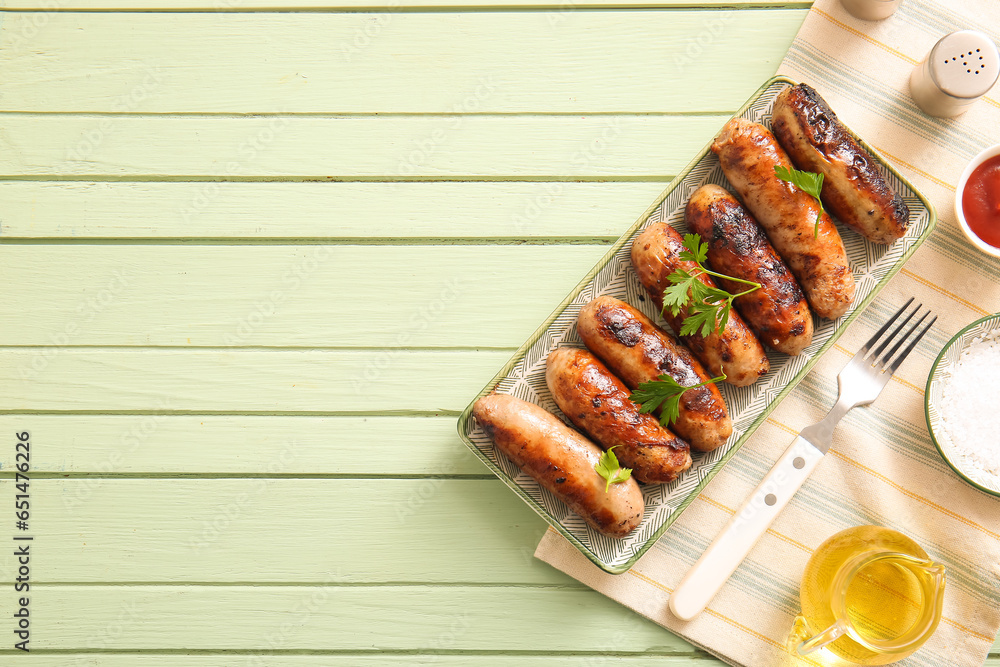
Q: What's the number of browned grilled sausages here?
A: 7